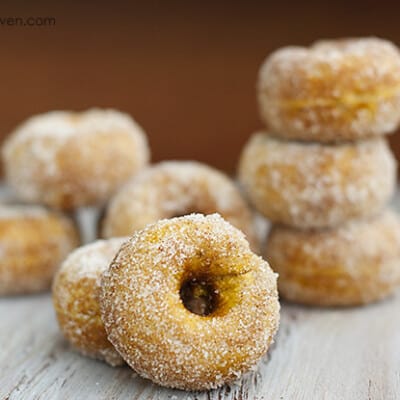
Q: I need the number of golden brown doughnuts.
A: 8